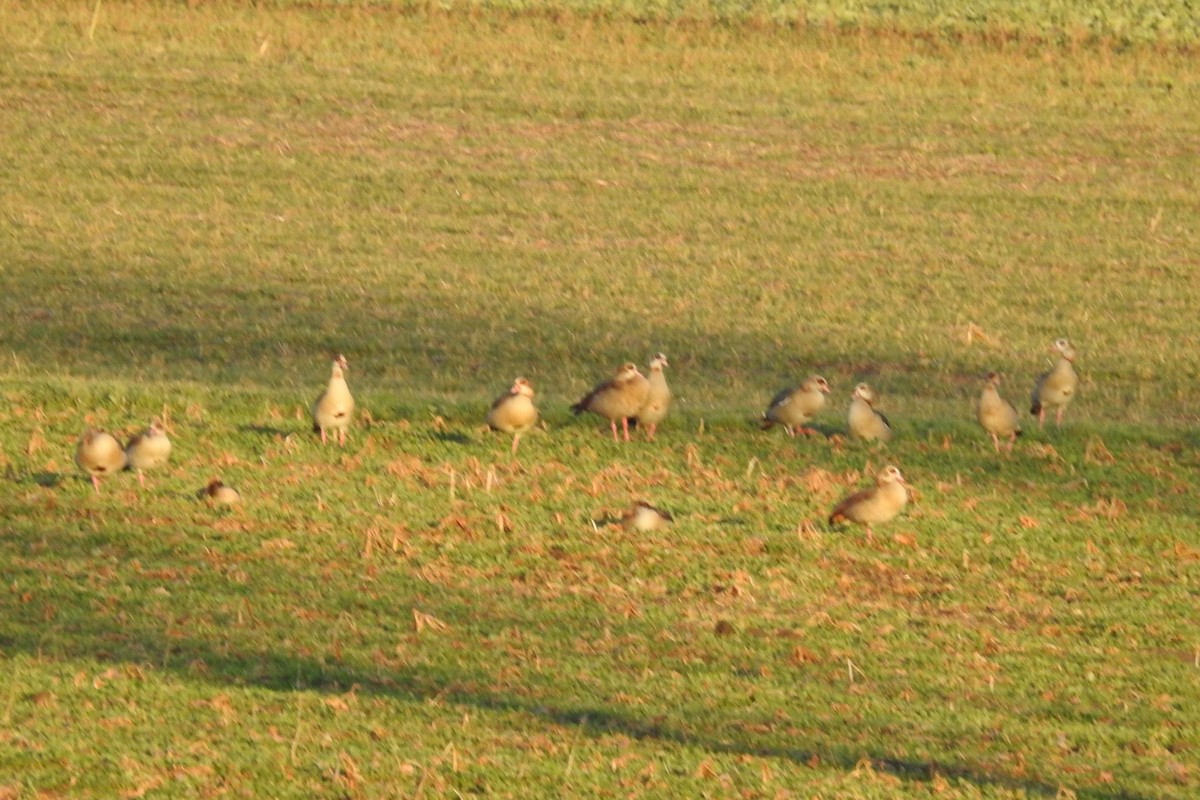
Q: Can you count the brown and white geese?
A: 13